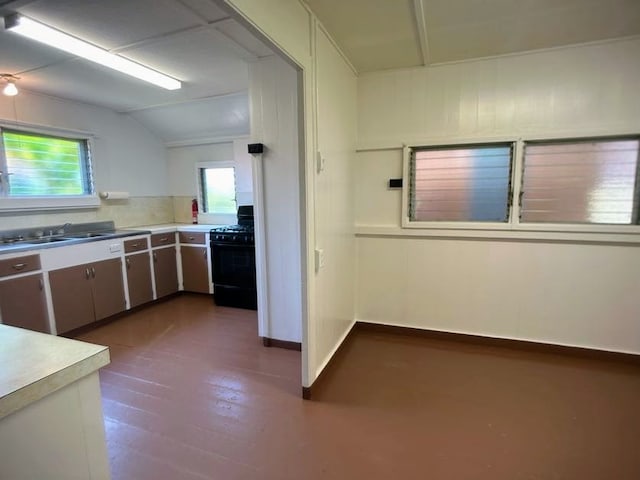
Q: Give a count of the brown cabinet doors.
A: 6